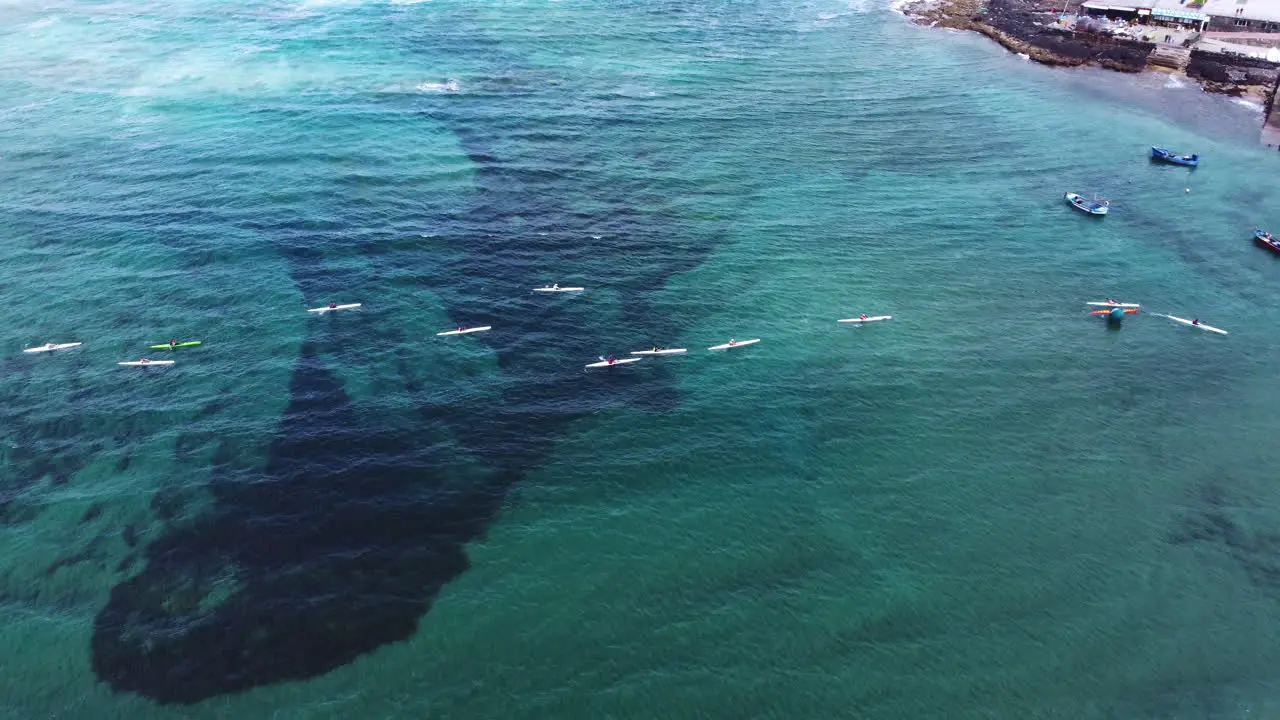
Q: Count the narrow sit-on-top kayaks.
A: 13